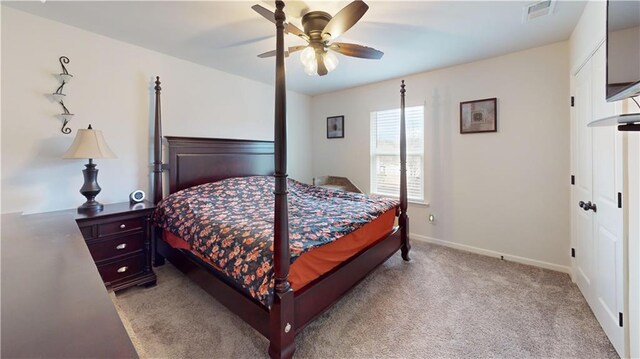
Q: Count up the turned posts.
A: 3